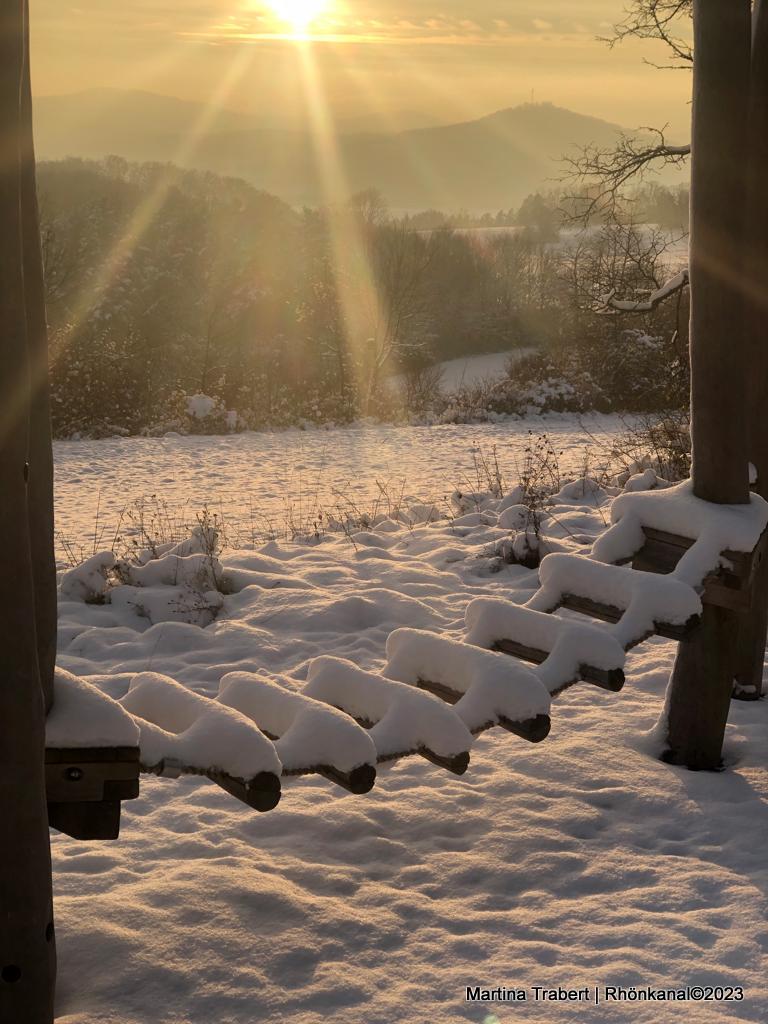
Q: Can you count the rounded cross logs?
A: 6